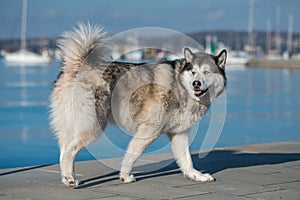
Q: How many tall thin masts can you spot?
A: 5